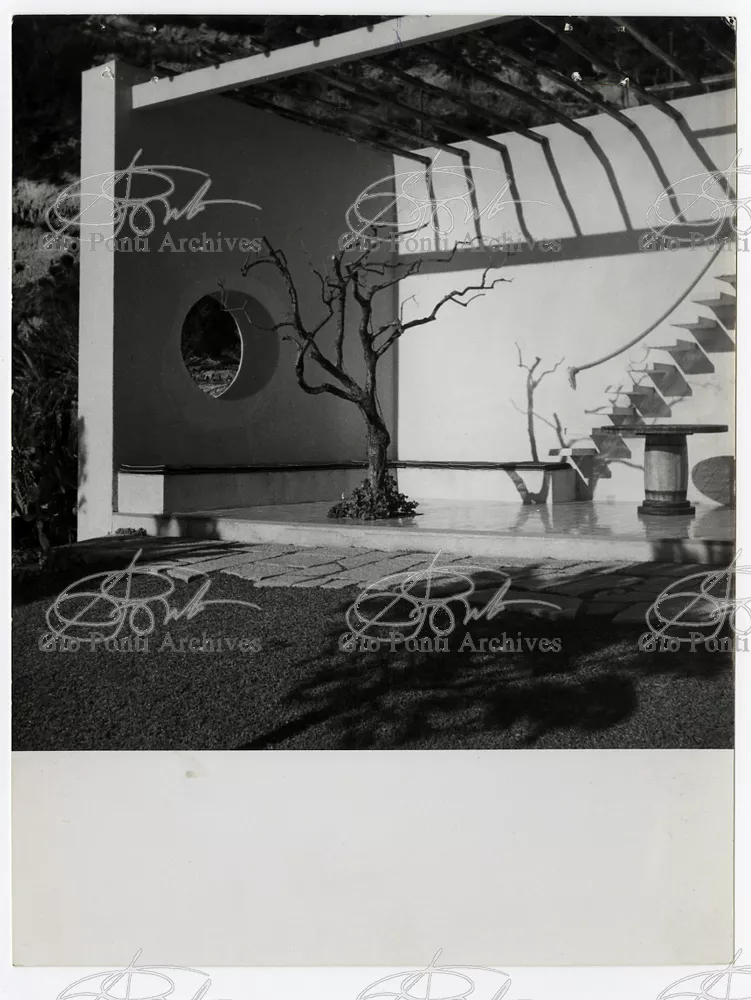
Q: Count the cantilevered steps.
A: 9